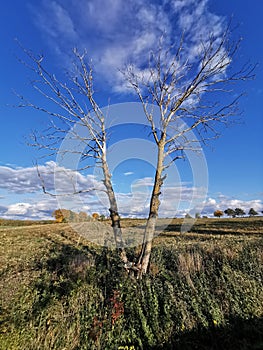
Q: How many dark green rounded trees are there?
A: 3